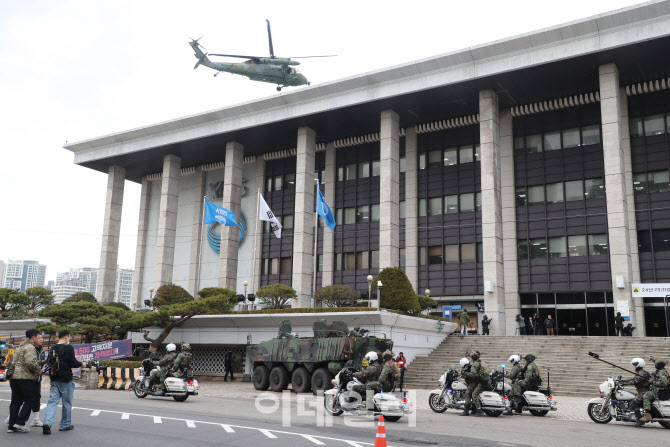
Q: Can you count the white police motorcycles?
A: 5